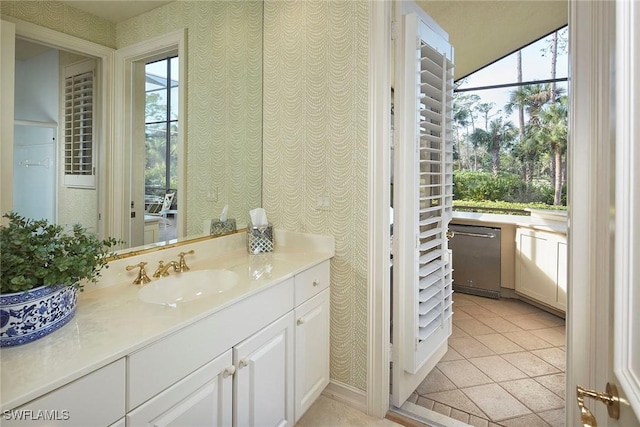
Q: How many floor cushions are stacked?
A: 0